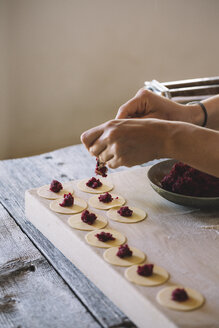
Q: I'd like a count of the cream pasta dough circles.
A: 10